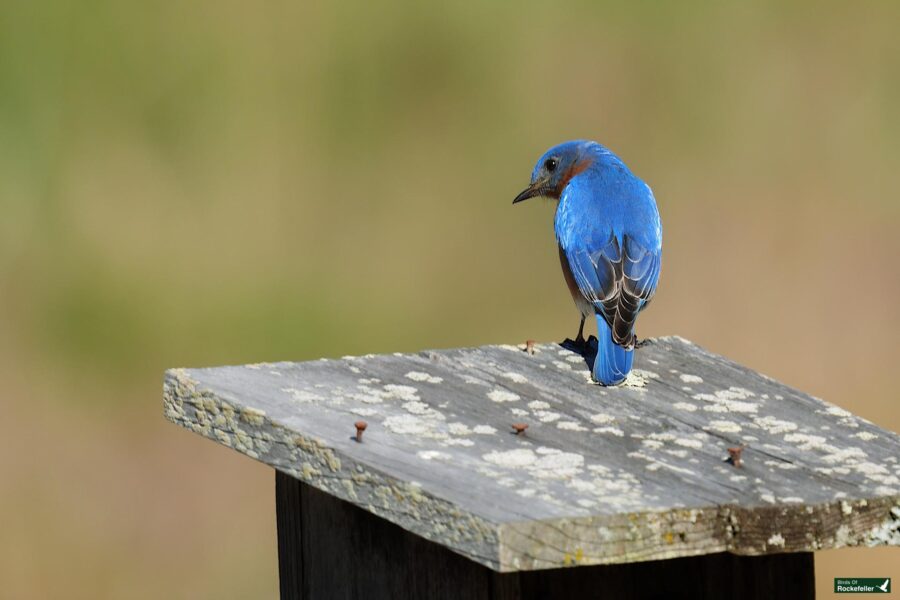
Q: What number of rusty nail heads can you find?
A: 4